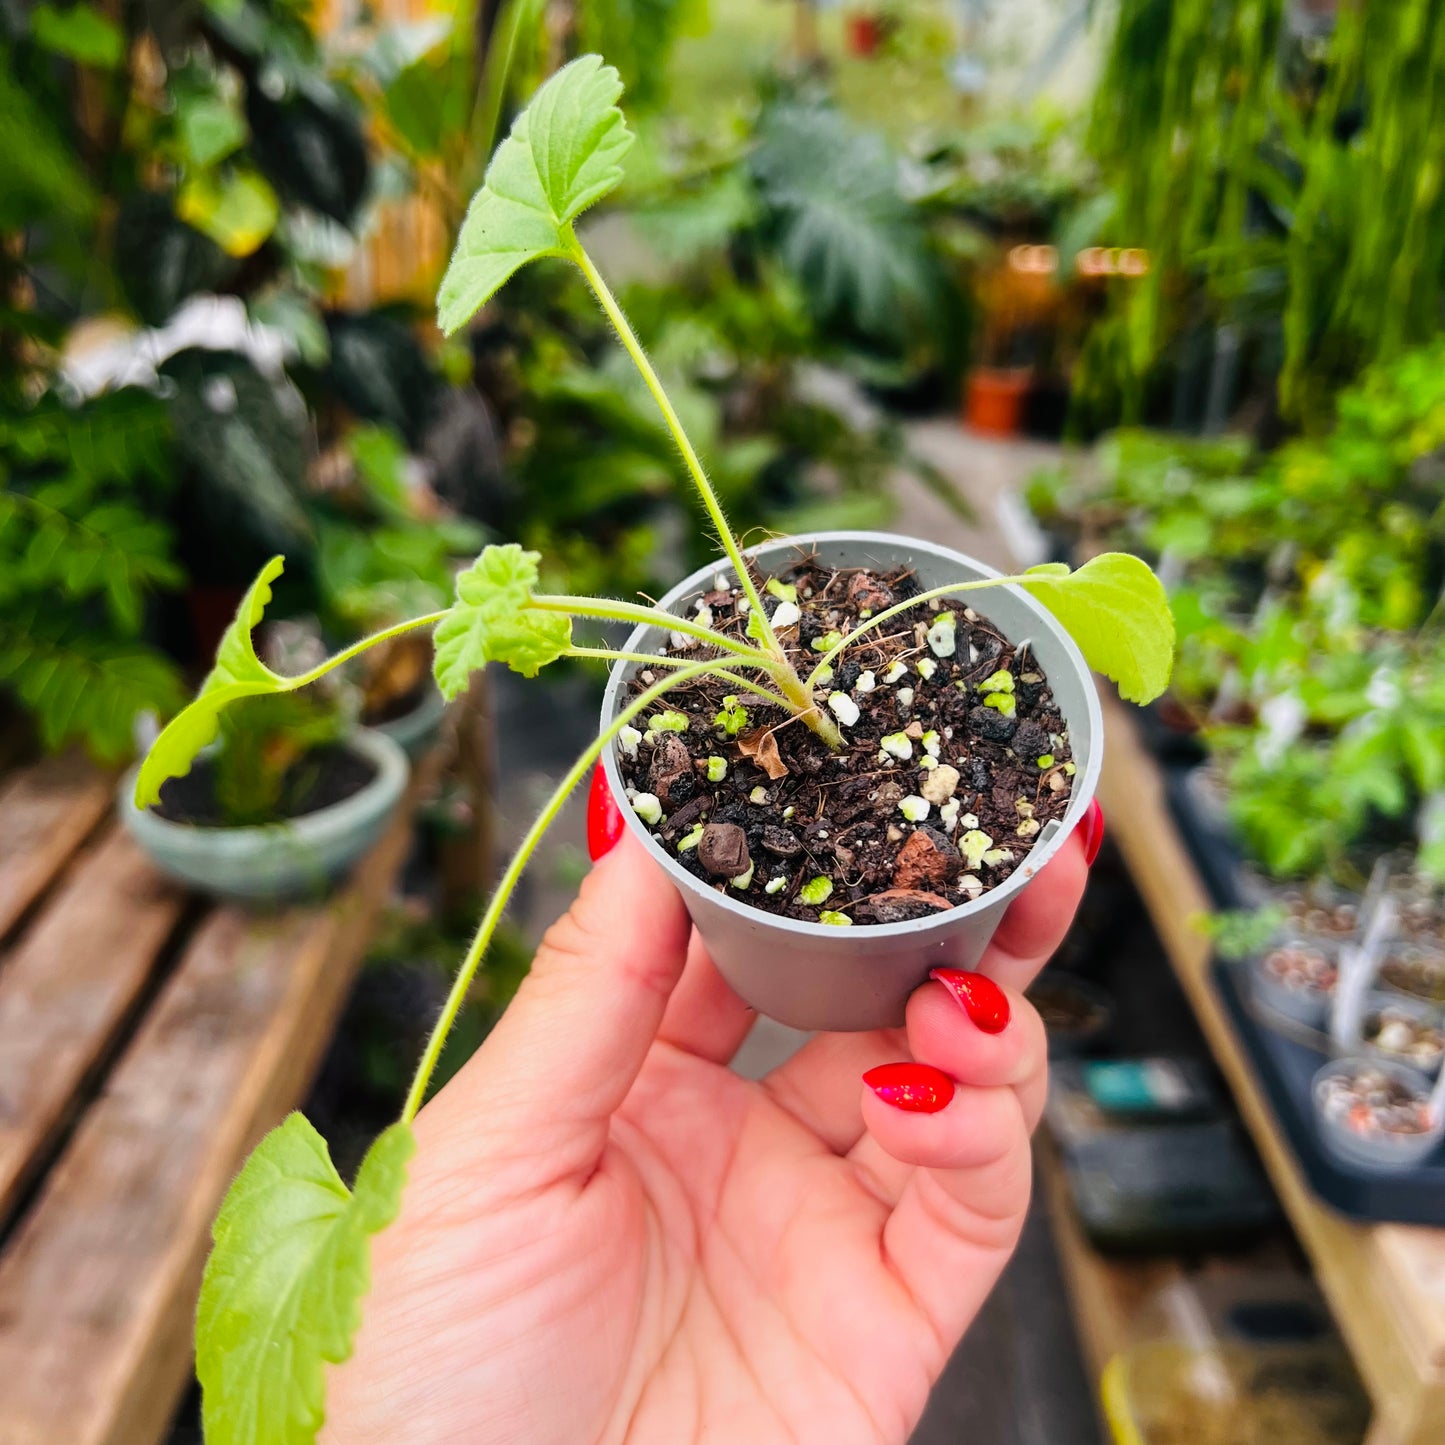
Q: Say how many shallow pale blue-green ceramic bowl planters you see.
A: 2